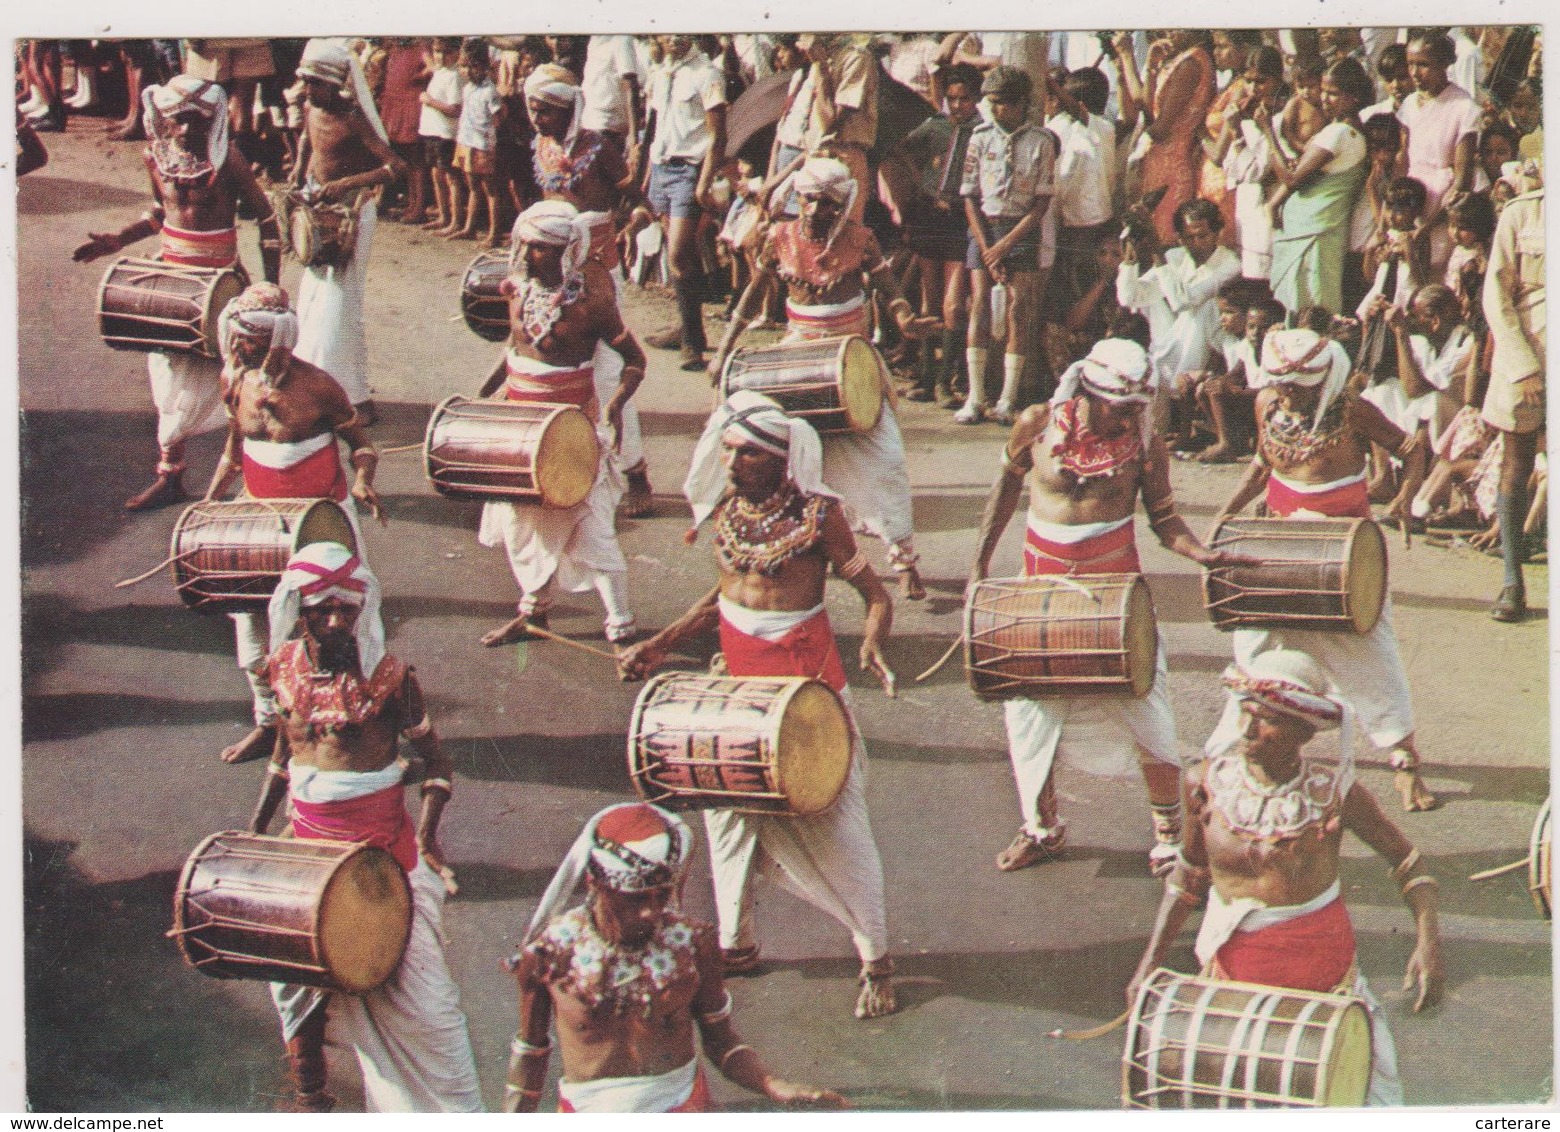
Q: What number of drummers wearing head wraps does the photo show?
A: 12